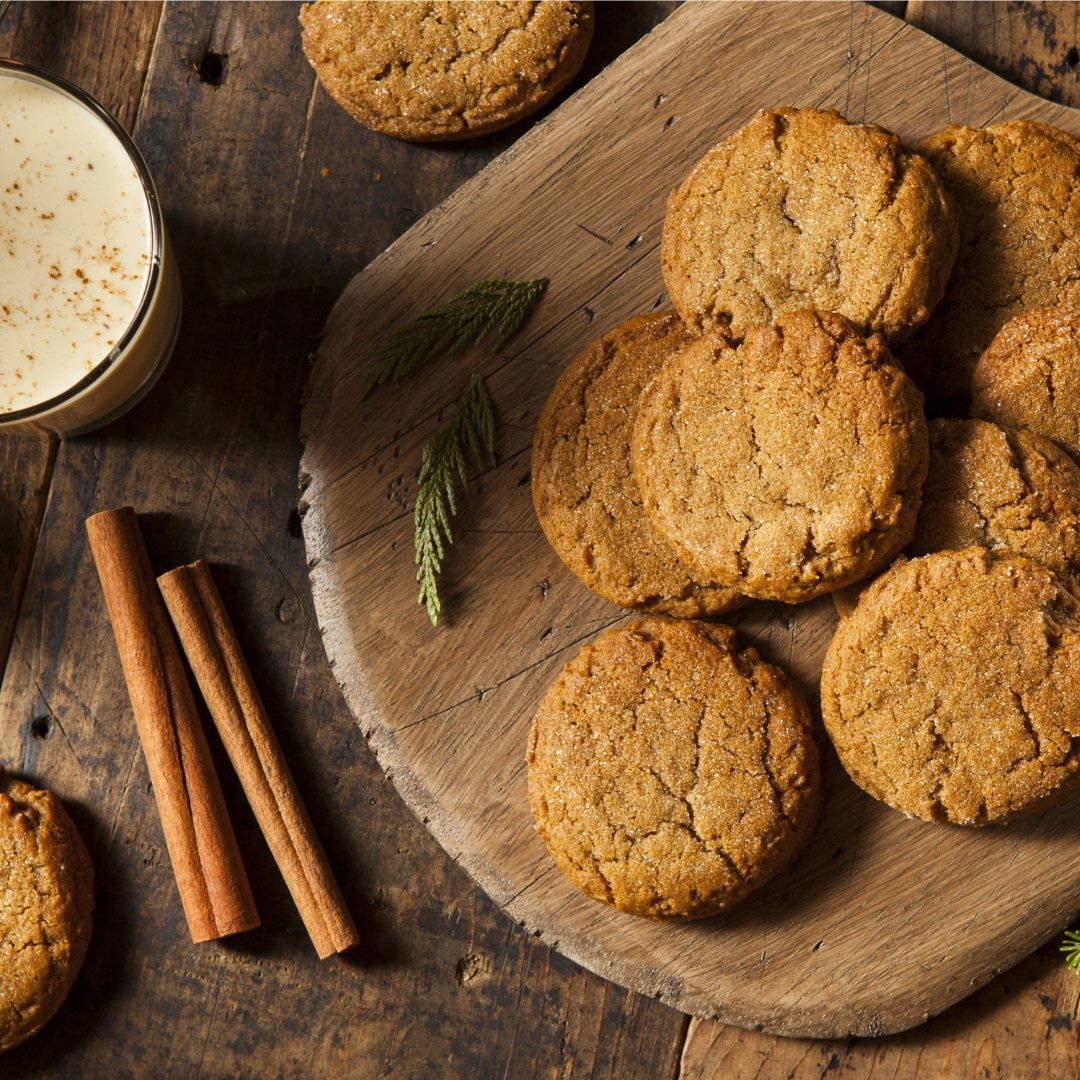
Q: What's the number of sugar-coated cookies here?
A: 10